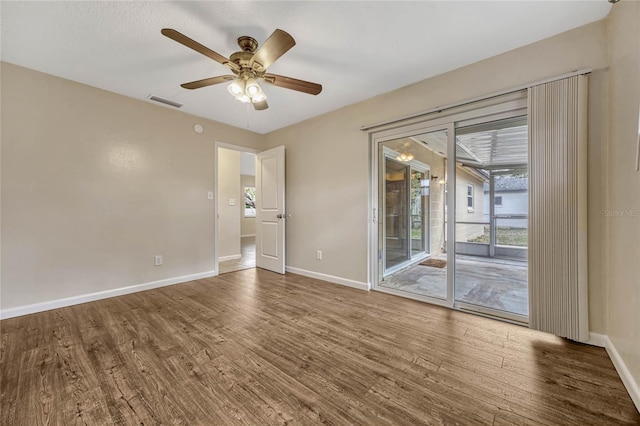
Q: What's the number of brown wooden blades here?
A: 5